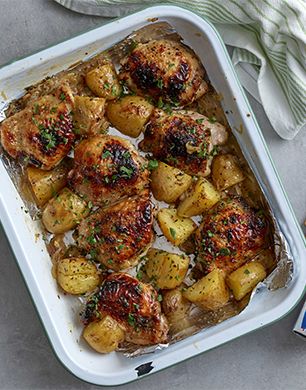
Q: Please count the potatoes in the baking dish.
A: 15